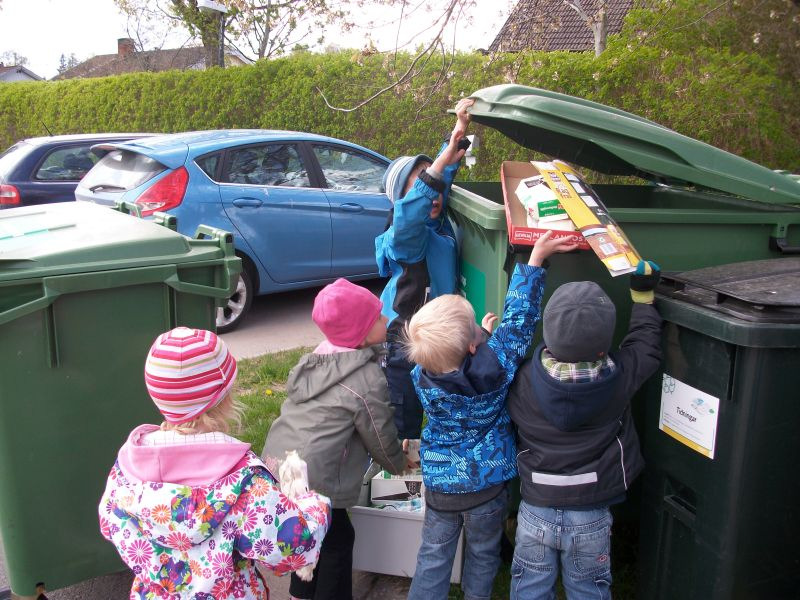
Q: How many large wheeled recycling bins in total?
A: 3